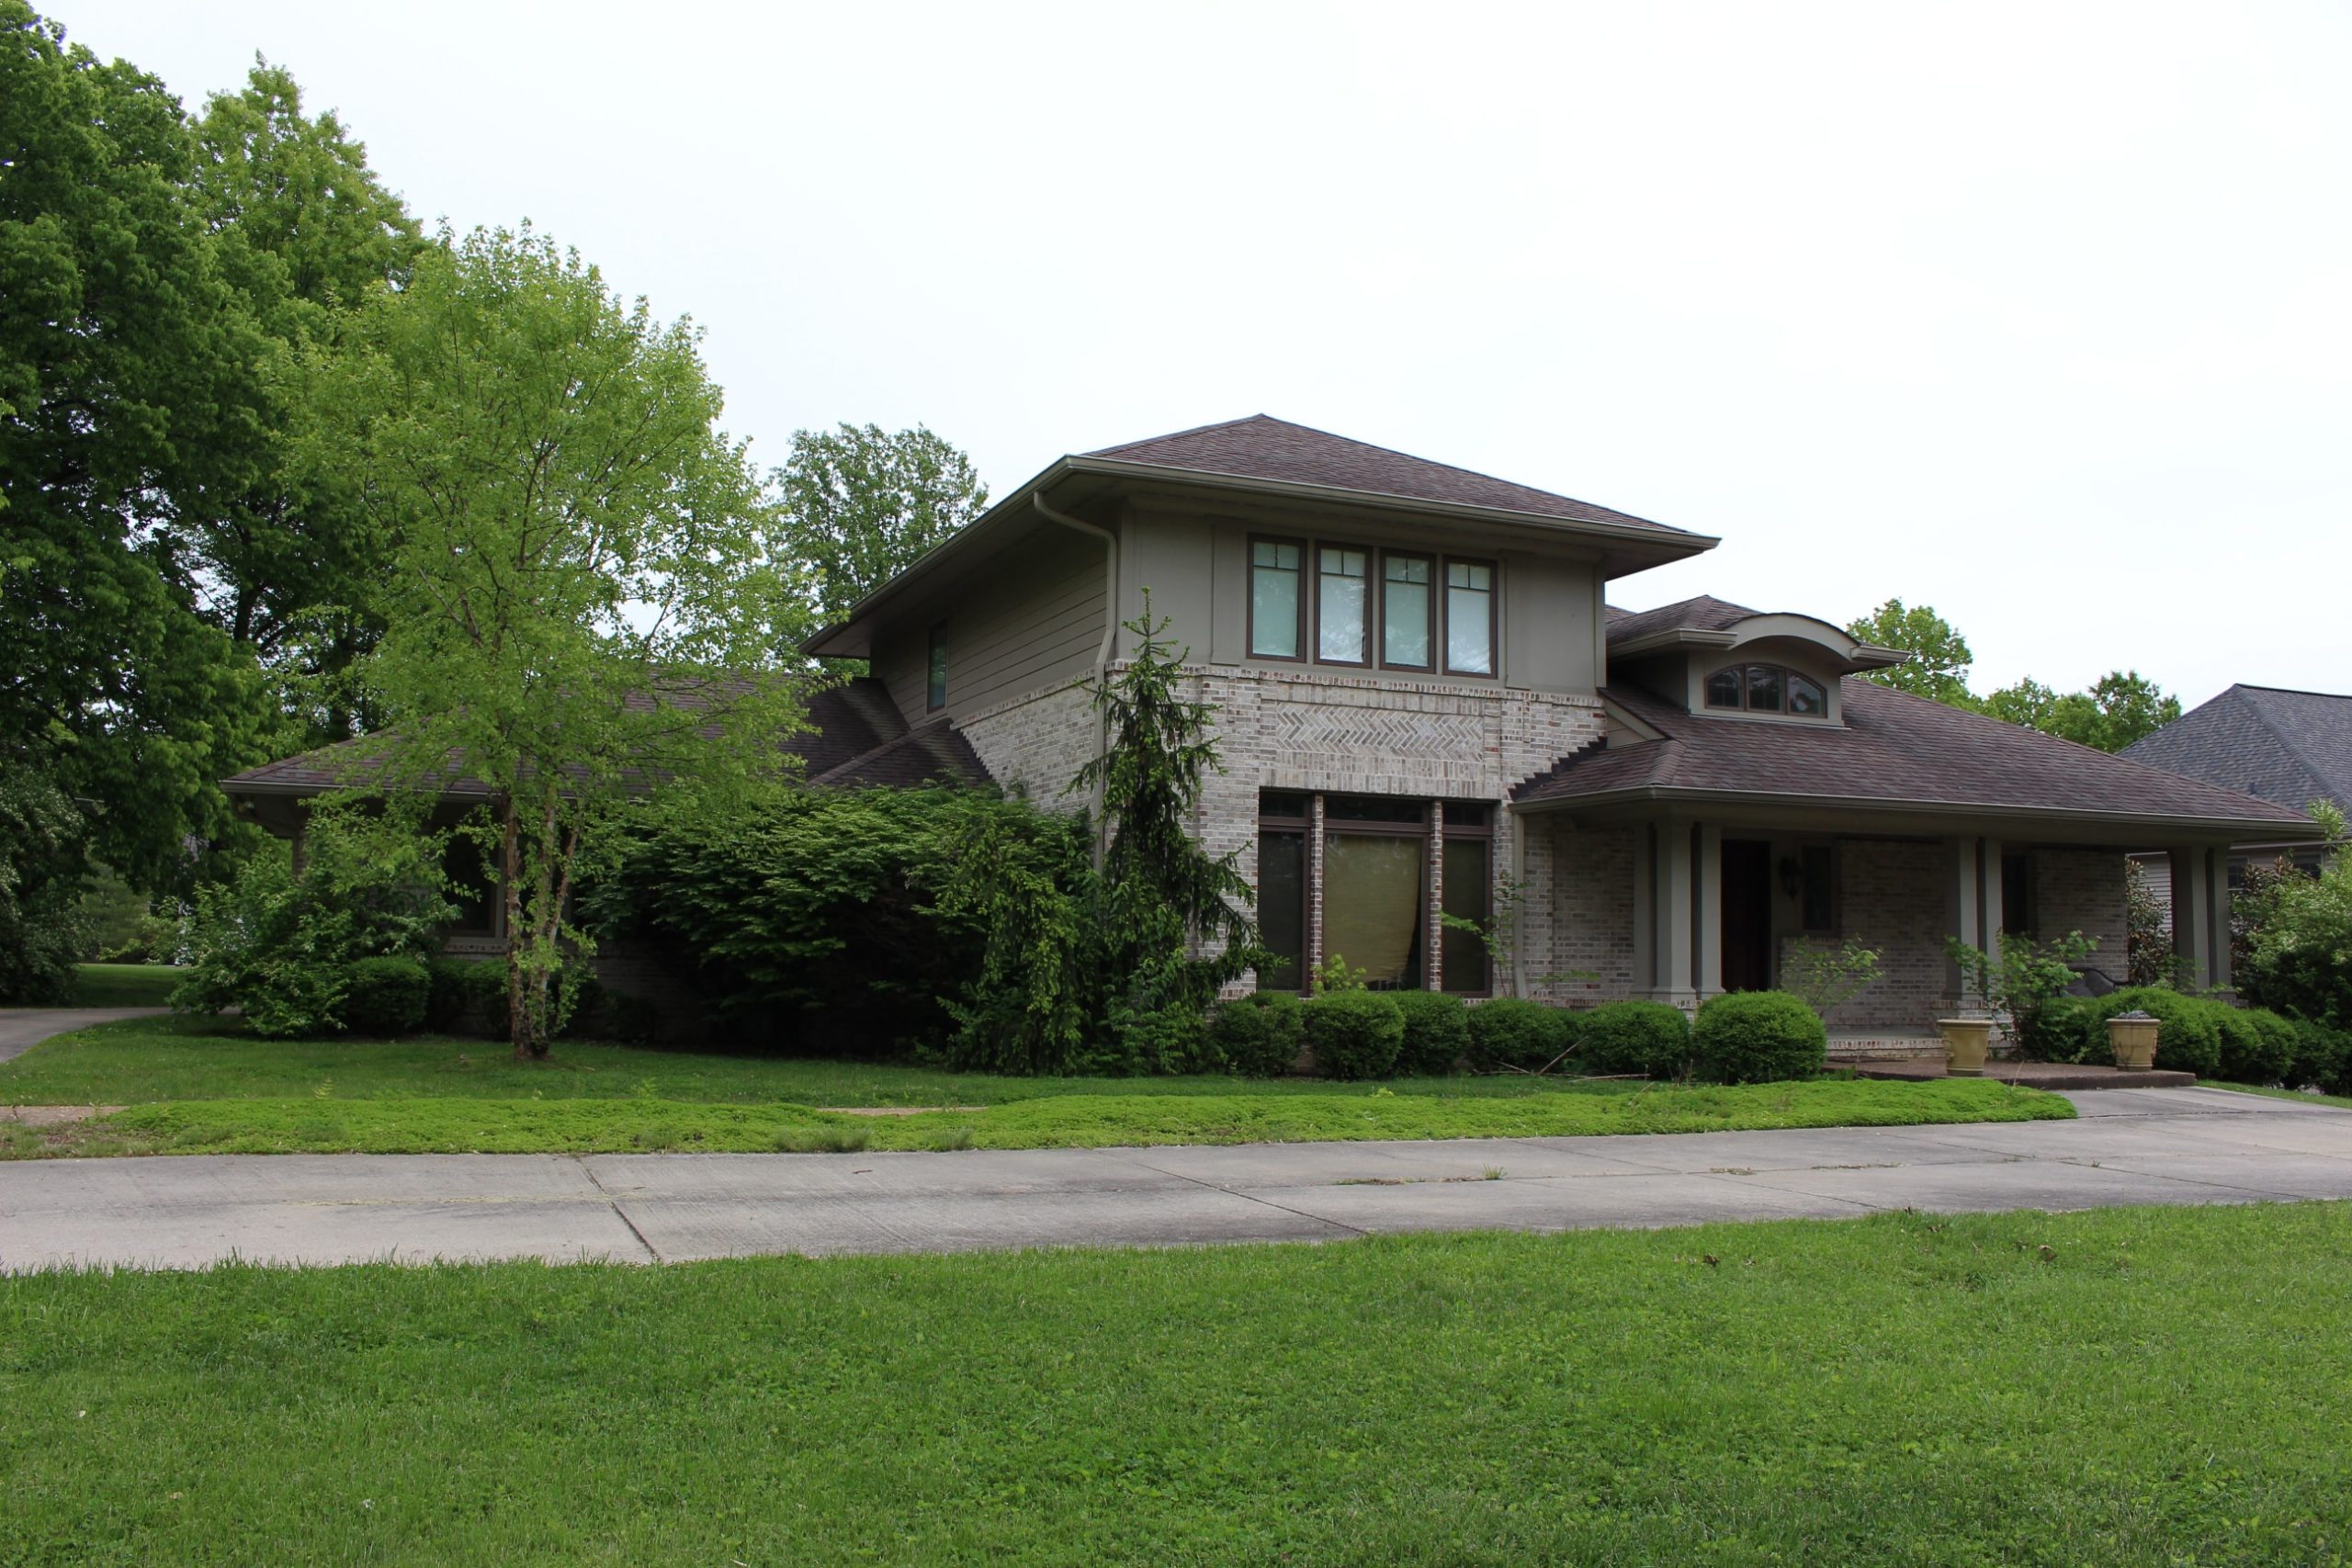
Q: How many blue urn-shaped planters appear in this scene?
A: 0